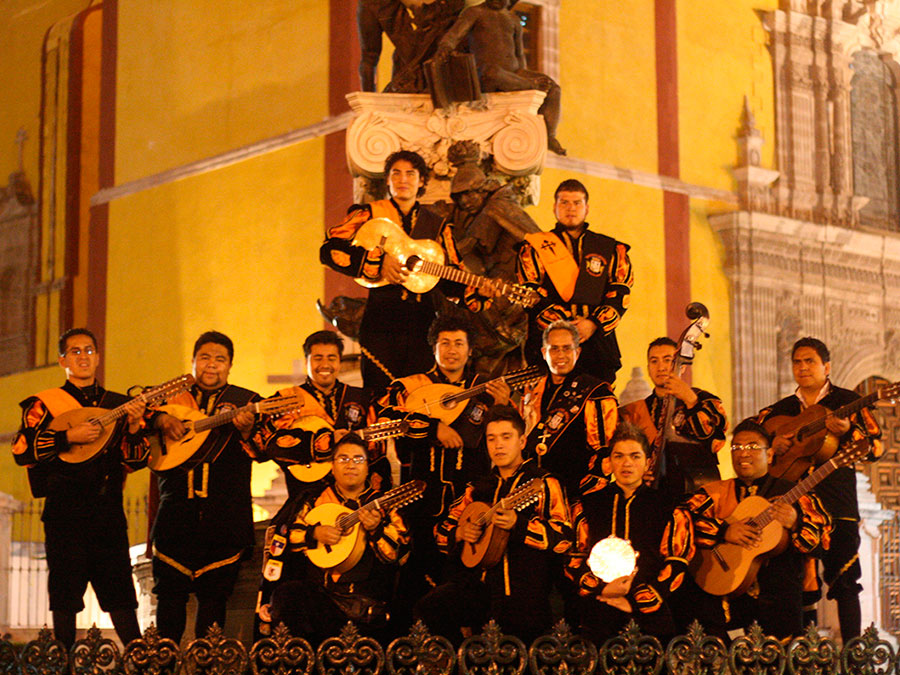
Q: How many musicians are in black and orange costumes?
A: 13